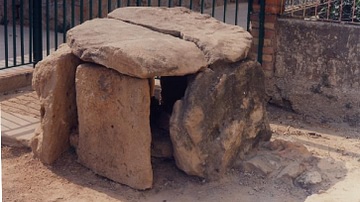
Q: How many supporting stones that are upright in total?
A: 3